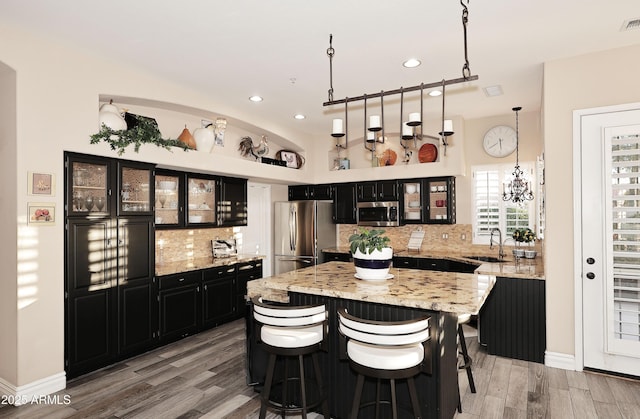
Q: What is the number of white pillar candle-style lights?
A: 6